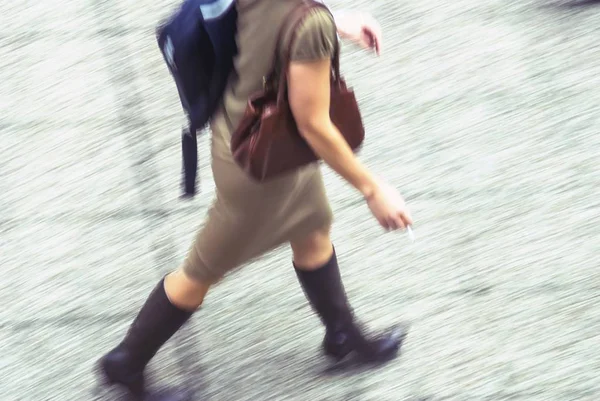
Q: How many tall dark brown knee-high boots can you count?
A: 2